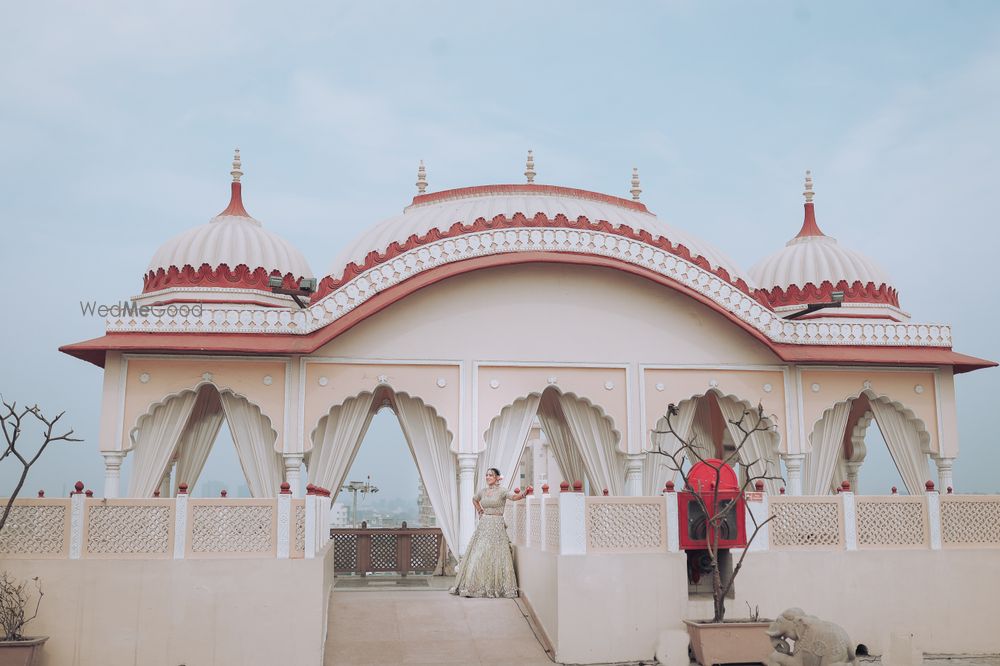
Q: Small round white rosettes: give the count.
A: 10